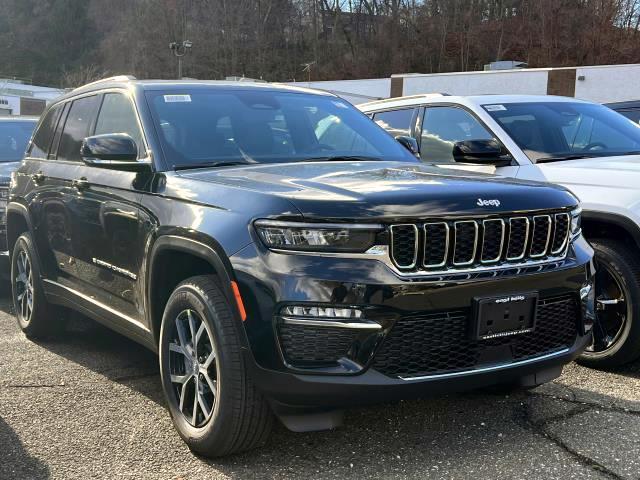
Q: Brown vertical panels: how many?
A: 2